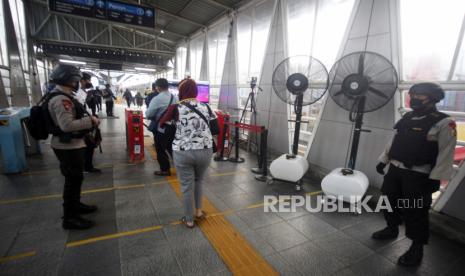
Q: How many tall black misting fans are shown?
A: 2